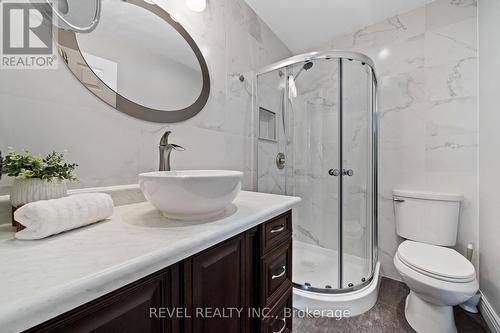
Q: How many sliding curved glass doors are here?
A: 2